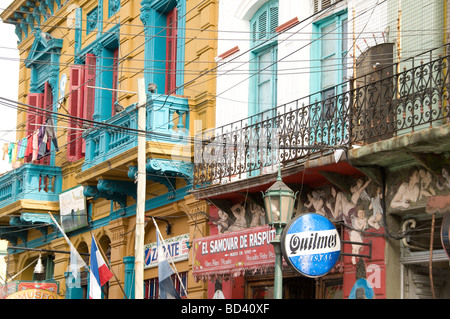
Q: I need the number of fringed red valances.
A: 1